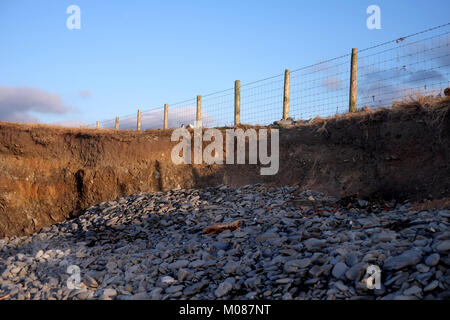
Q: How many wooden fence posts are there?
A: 8